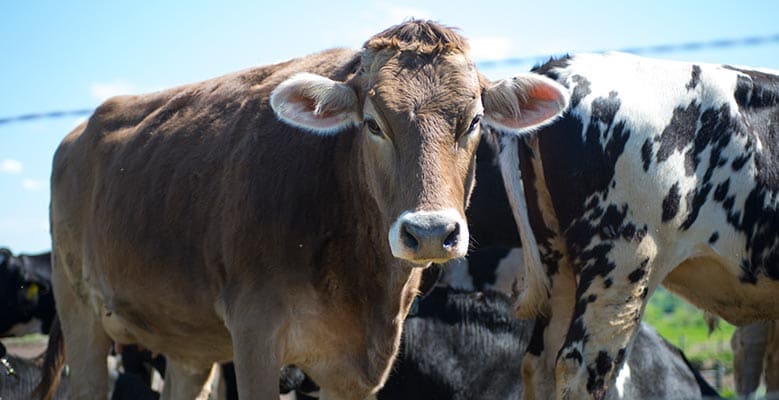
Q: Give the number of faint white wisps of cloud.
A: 5